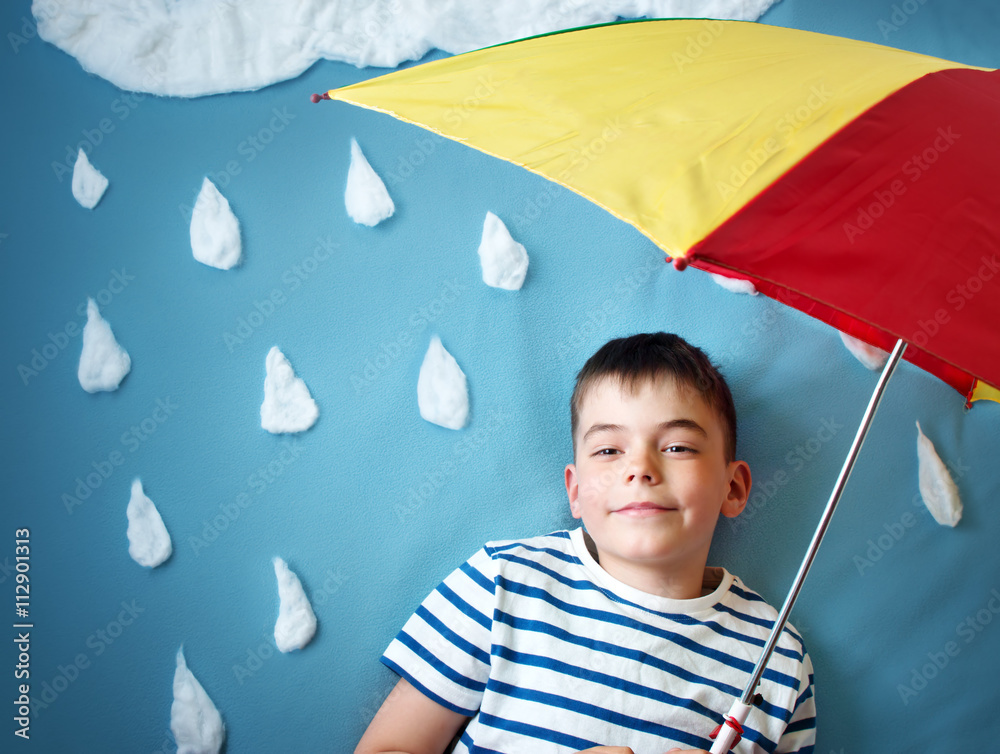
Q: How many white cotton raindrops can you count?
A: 13